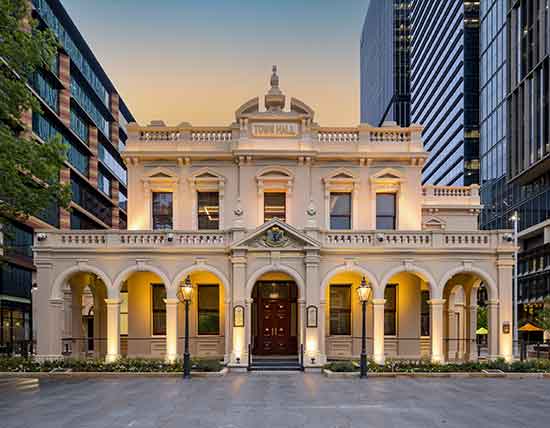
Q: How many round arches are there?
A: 7